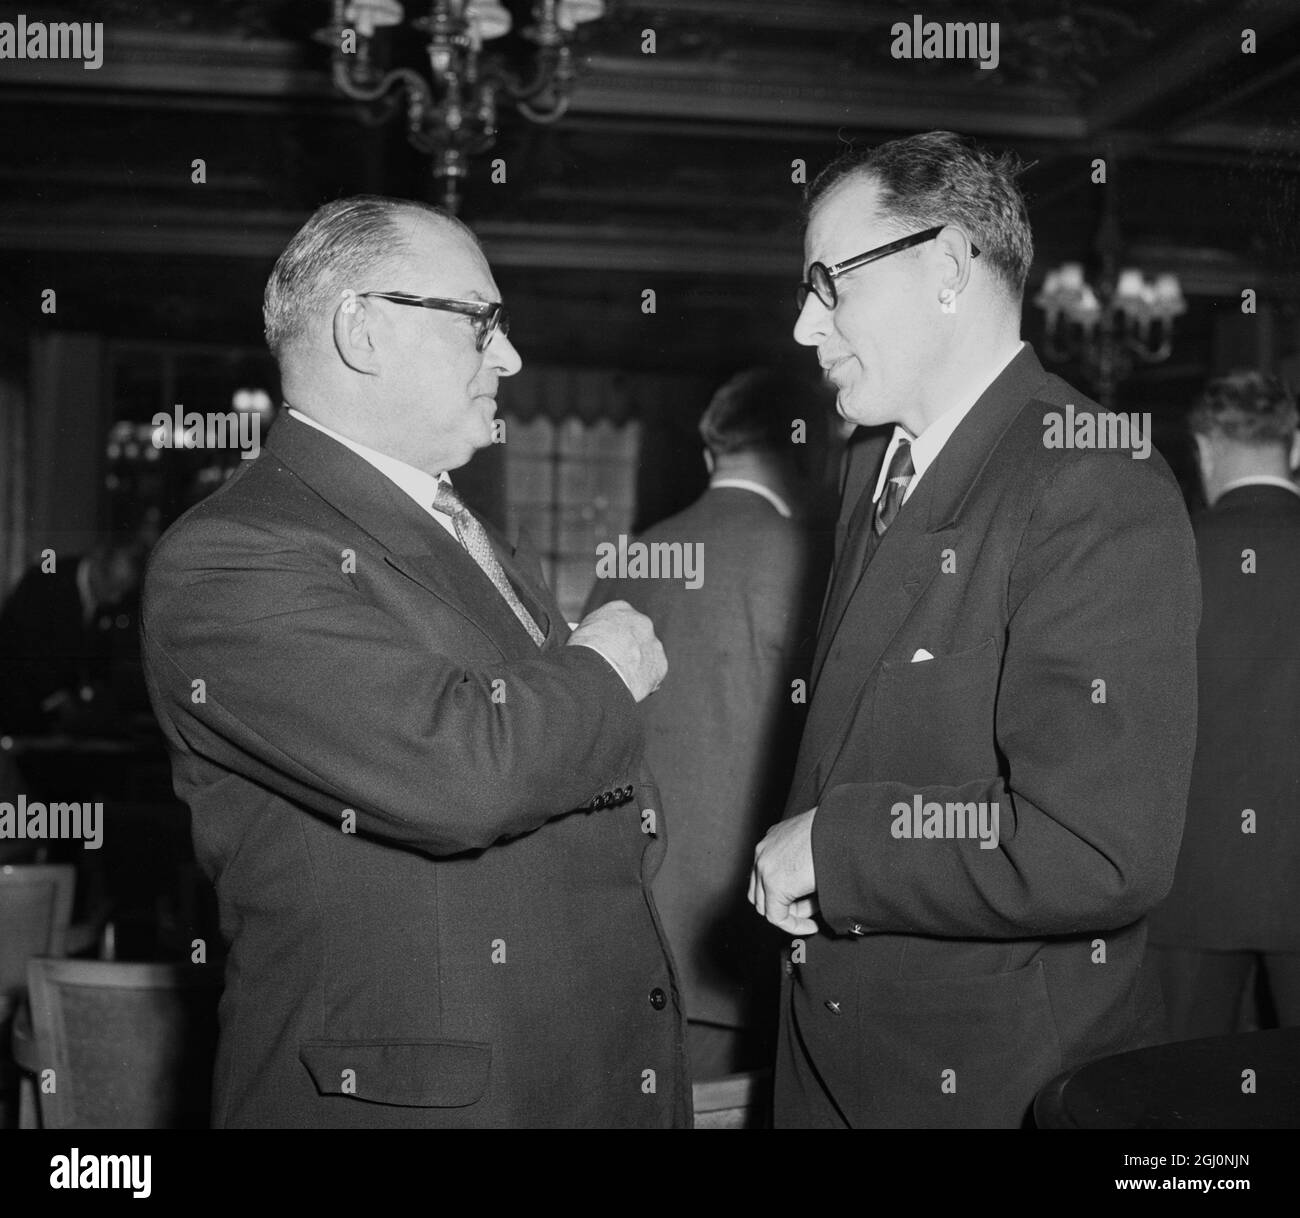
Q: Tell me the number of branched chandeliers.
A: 2